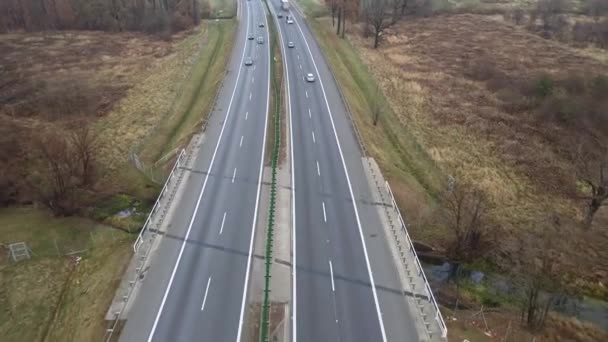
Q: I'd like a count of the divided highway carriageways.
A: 2